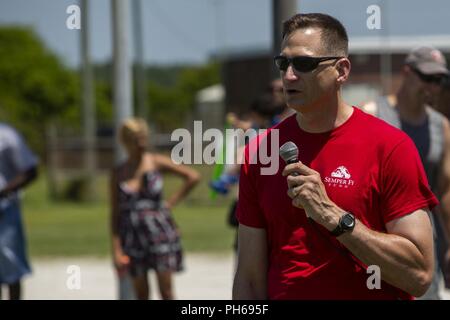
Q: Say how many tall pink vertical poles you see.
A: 0